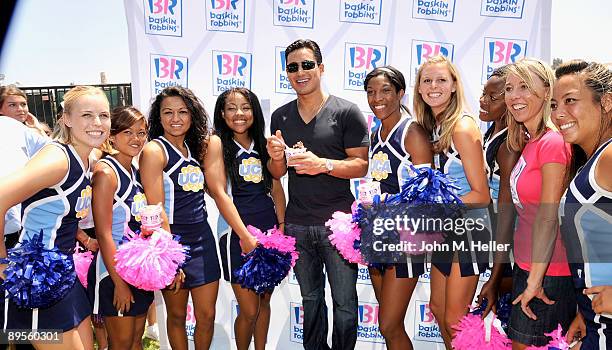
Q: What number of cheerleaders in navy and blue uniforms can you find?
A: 8